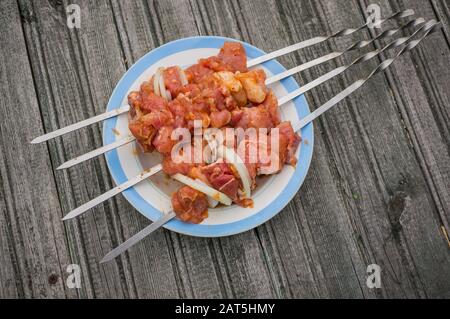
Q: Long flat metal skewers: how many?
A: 4